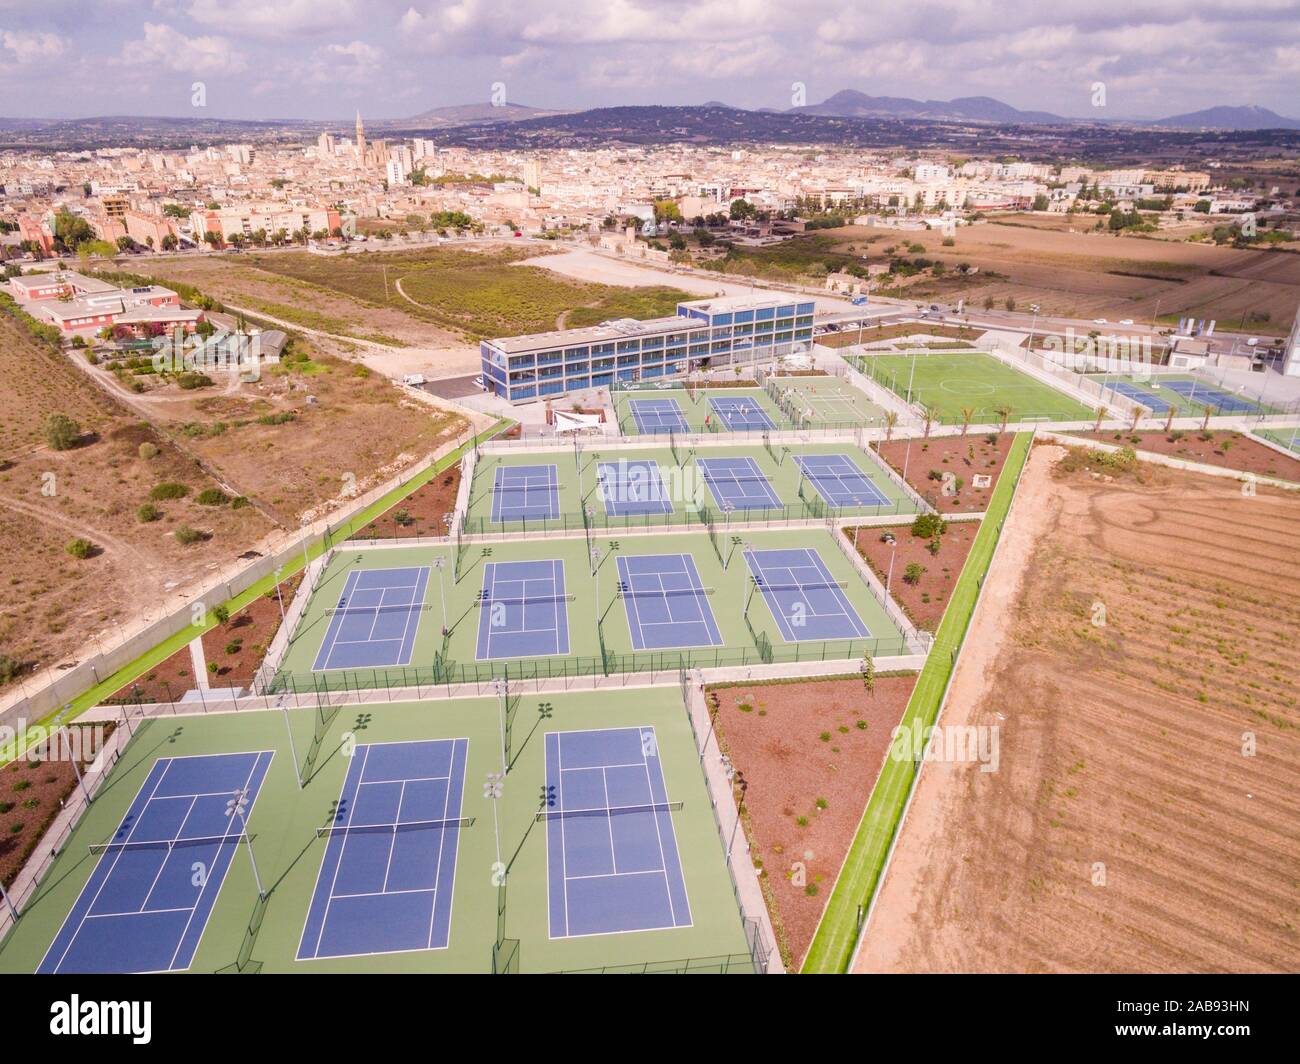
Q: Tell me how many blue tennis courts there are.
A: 15